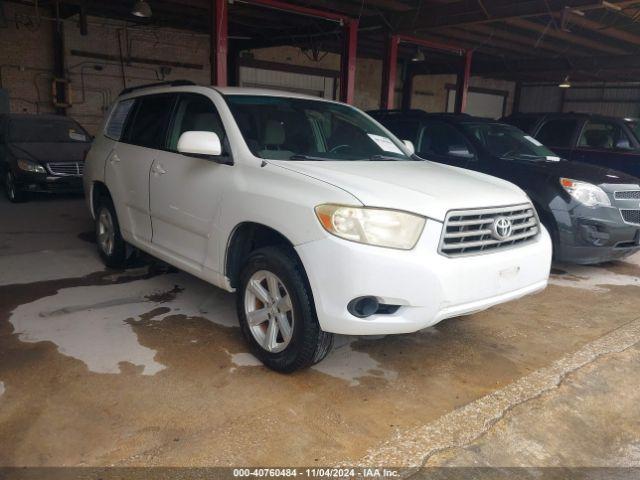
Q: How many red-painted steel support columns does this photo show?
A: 4